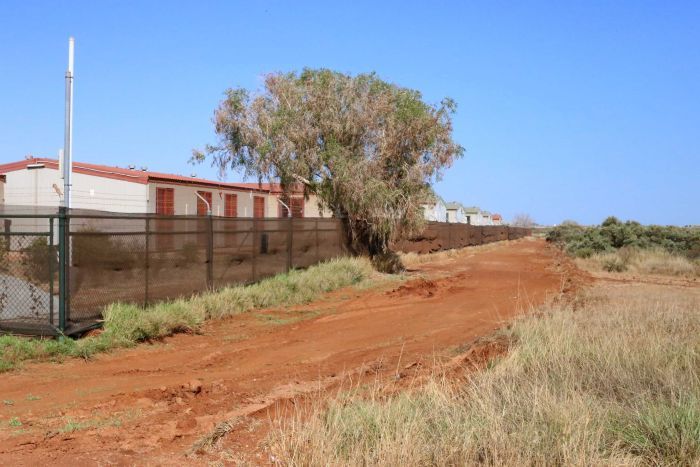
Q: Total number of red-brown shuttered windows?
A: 5